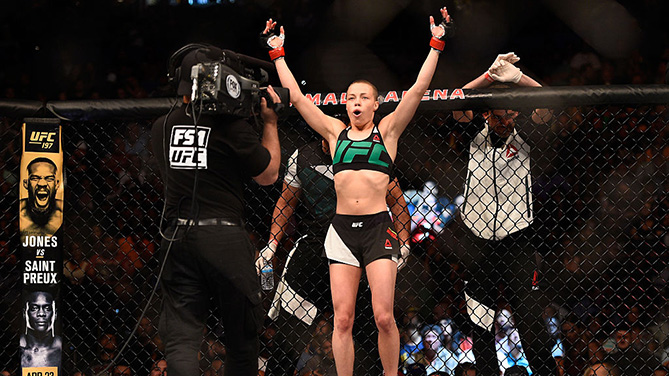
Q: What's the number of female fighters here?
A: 1